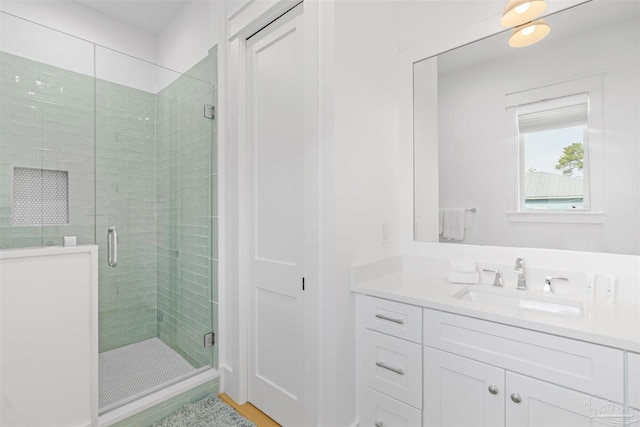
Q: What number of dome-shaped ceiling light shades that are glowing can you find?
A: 2